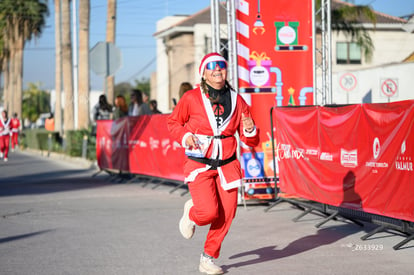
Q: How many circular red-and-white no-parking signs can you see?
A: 2